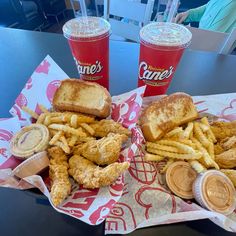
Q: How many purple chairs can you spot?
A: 0